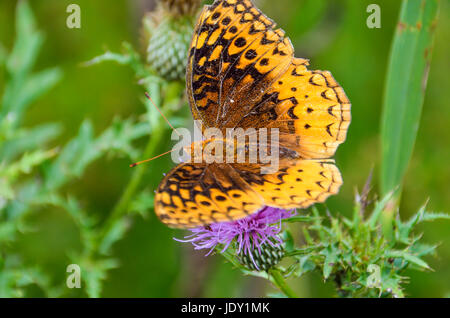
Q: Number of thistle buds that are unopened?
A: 1